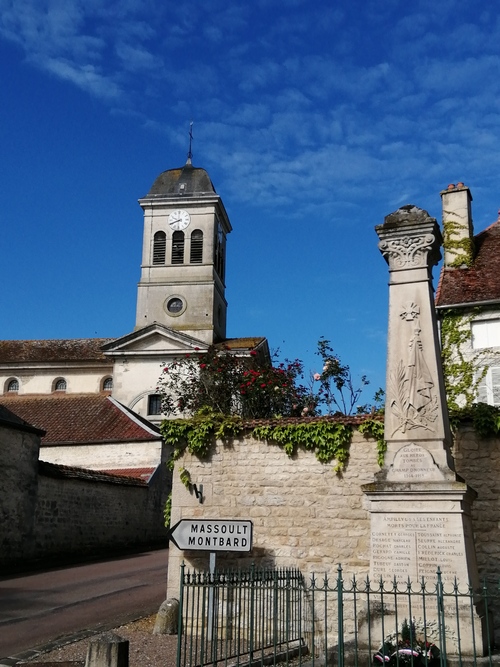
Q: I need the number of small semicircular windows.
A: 3